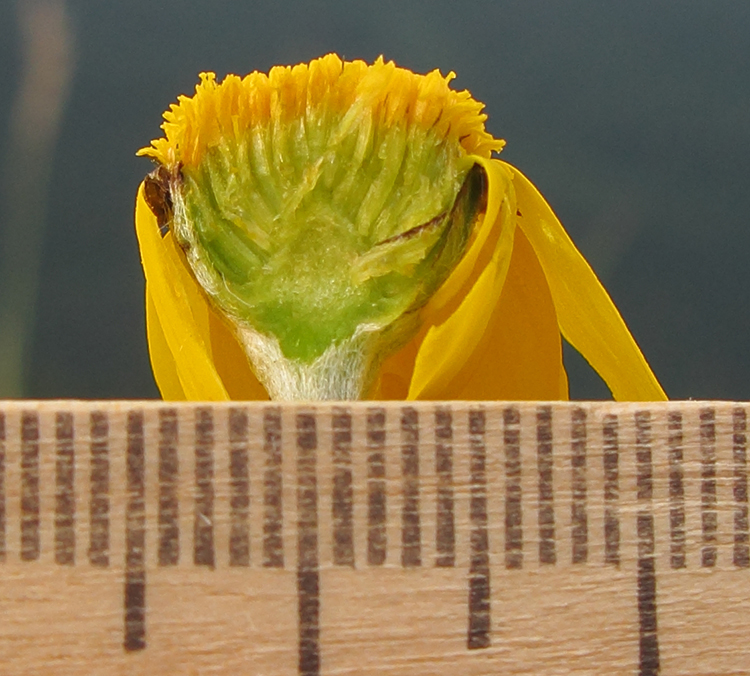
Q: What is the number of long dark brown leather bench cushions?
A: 0